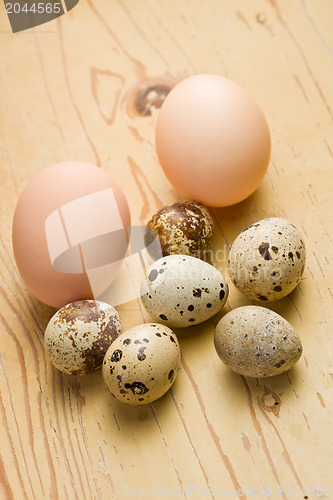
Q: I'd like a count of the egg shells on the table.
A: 8